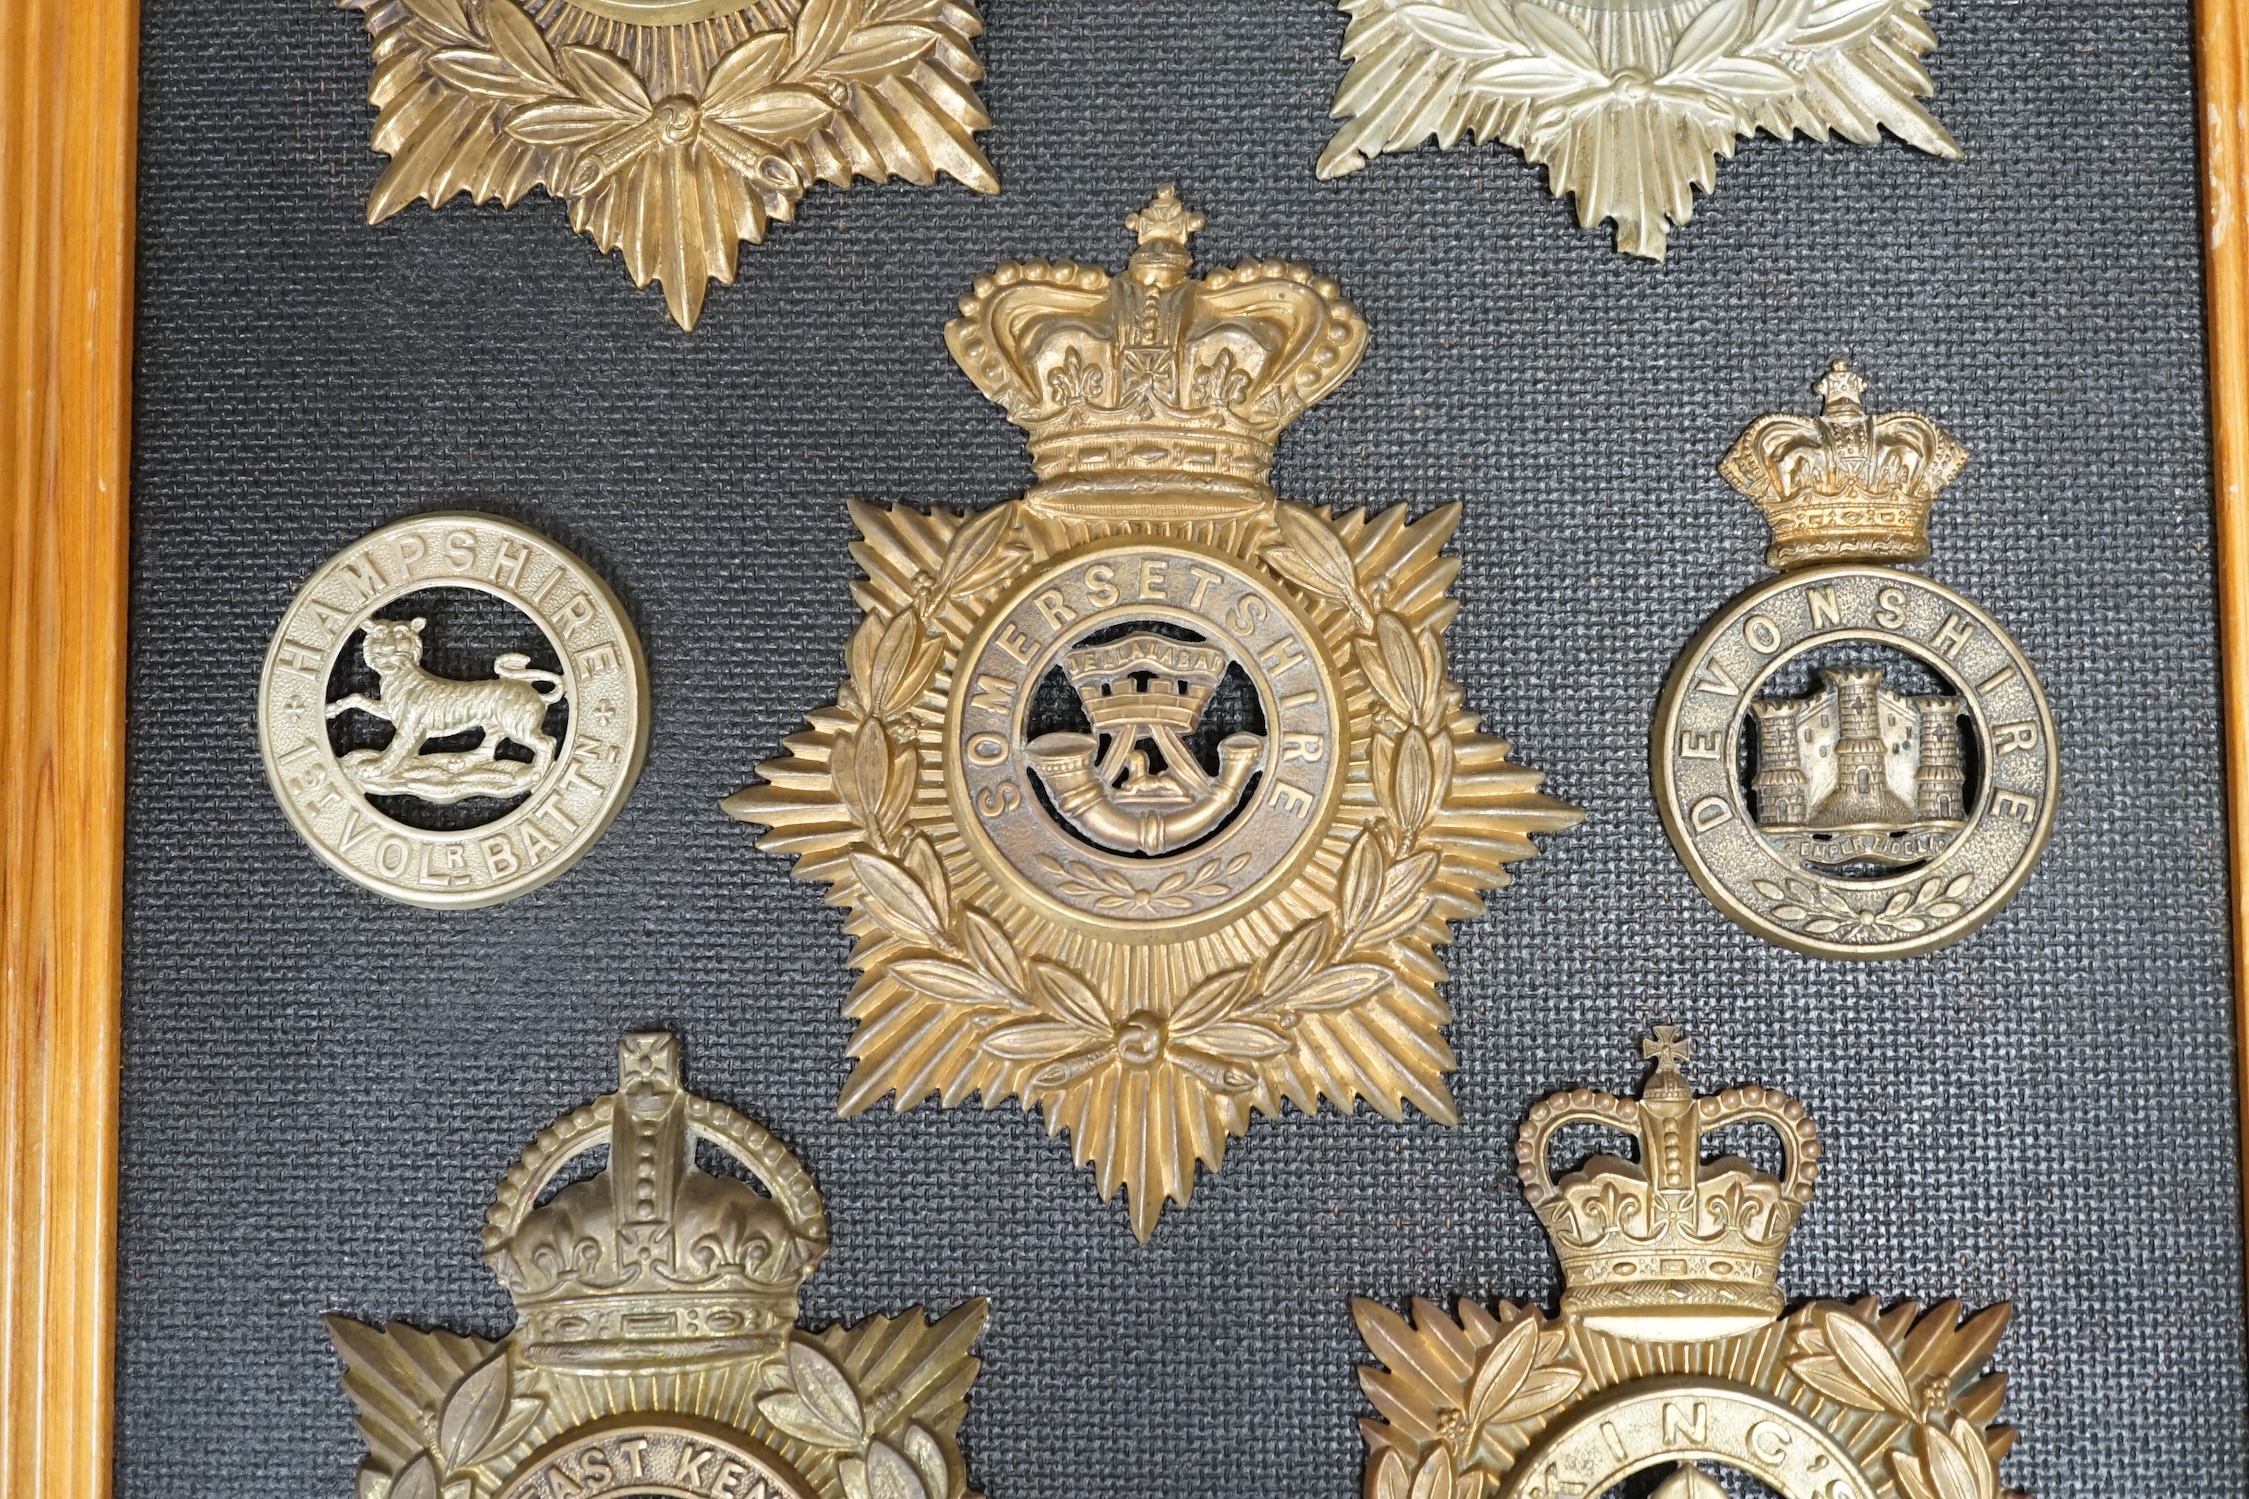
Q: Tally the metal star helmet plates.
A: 5